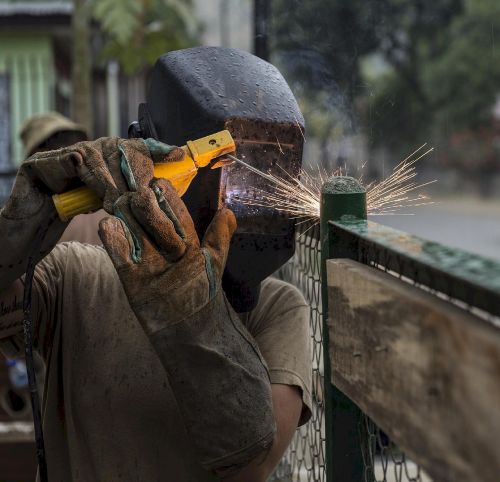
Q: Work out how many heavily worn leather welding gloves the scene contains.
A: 2